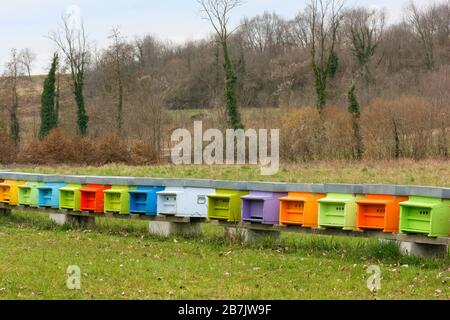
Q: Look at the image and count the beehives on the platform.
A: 14